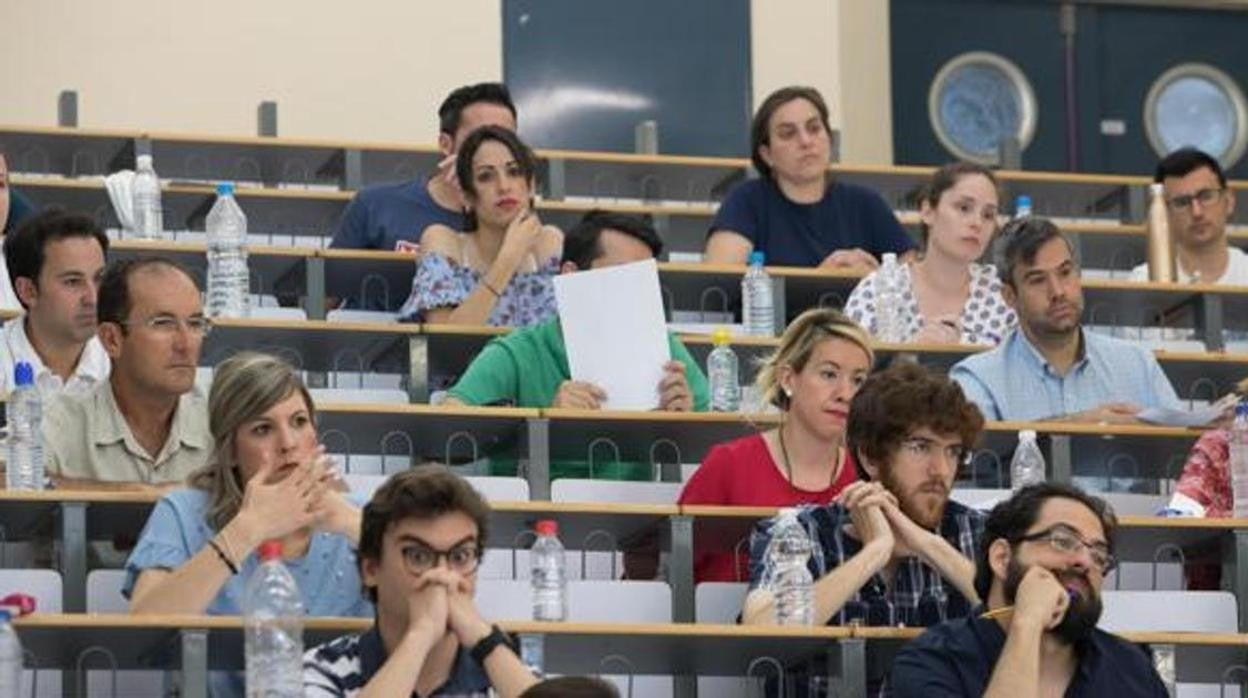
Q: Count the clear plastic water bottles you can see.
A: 13